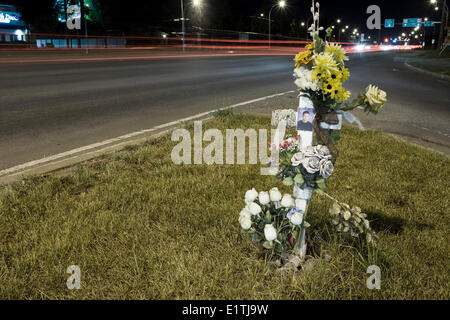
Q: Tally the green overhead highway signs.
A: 3